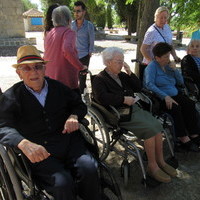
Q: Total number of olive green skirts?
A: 1